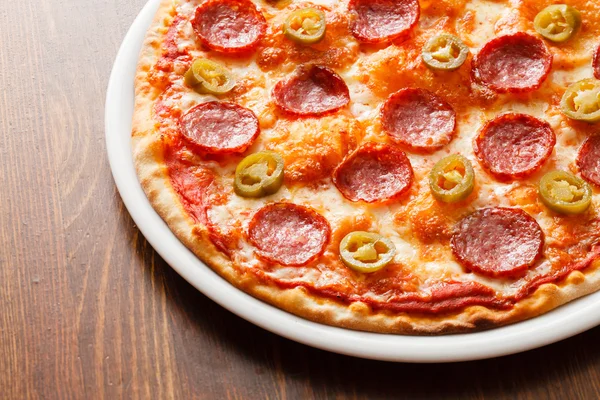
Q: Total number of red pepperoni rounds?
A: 12